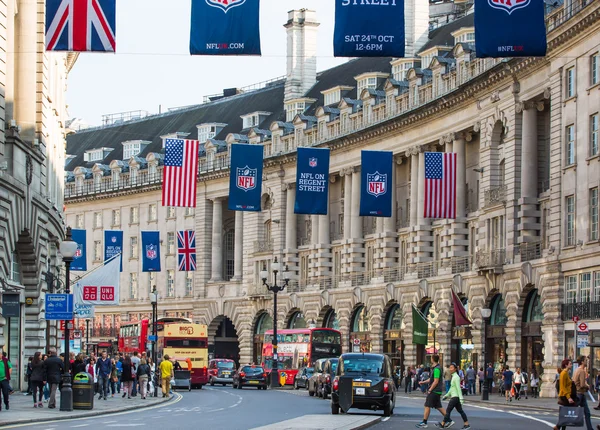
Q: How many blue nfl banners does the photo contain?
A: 9